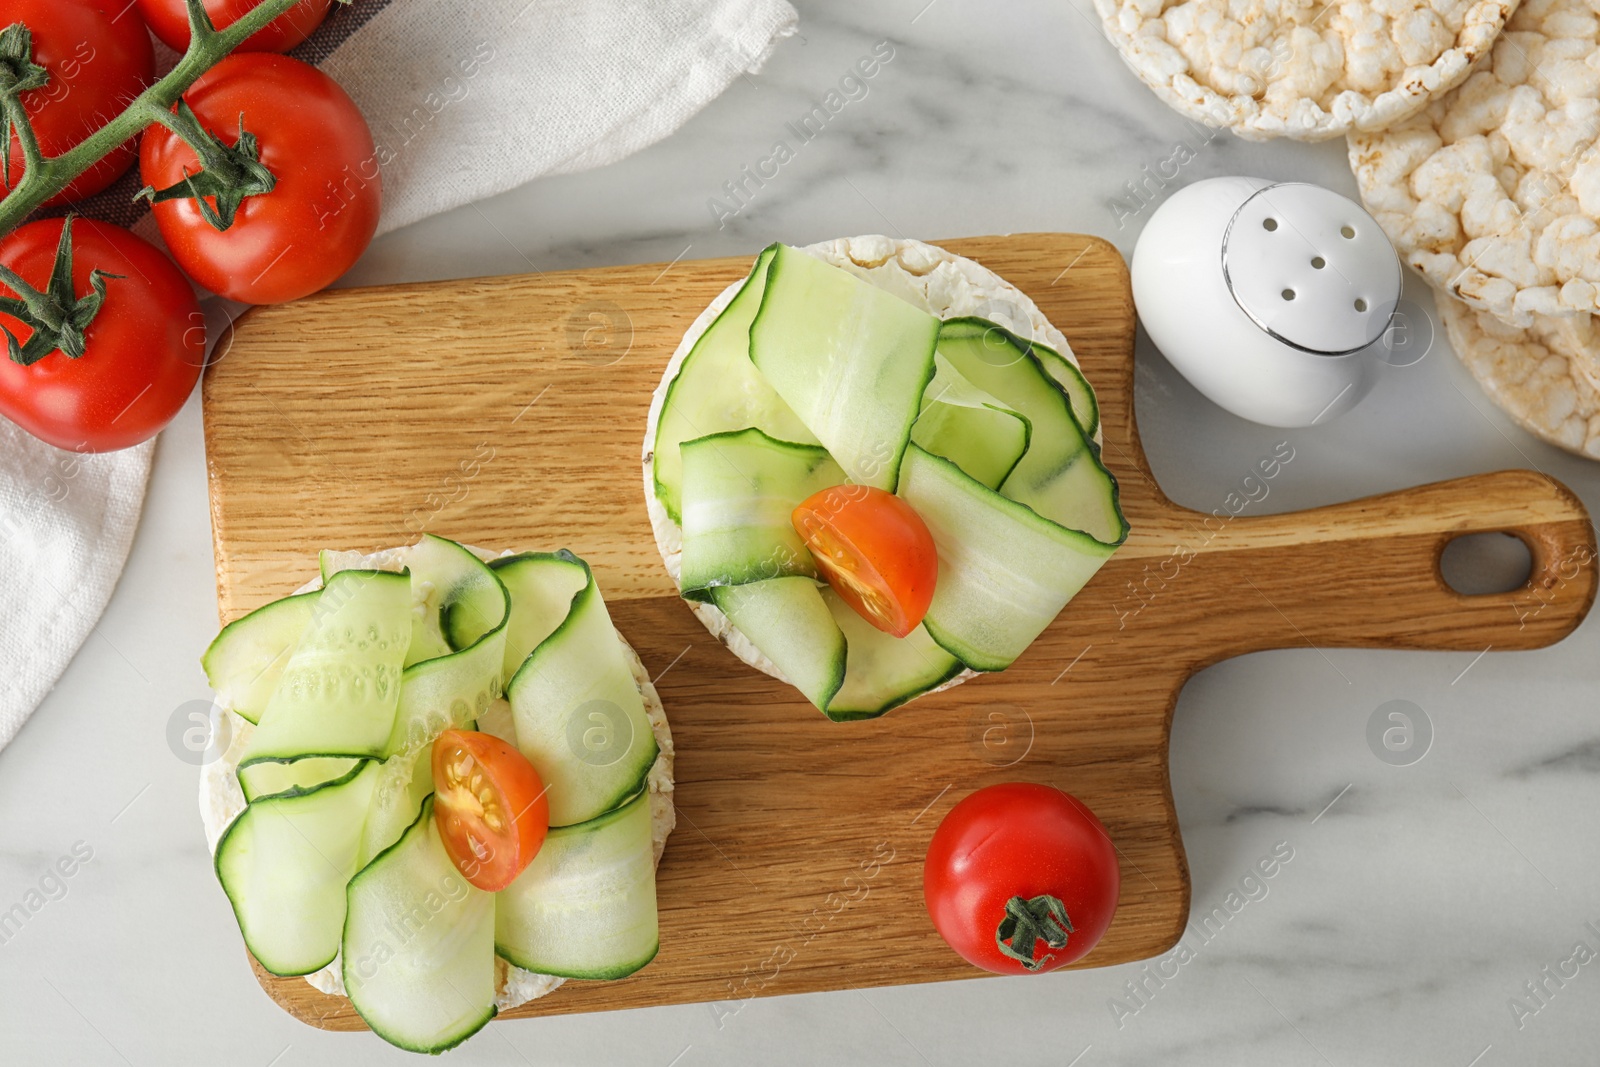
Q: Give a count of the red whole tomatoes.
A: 5